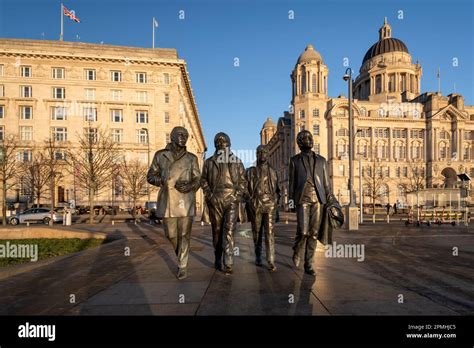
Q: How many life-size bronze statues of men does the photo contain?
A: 4